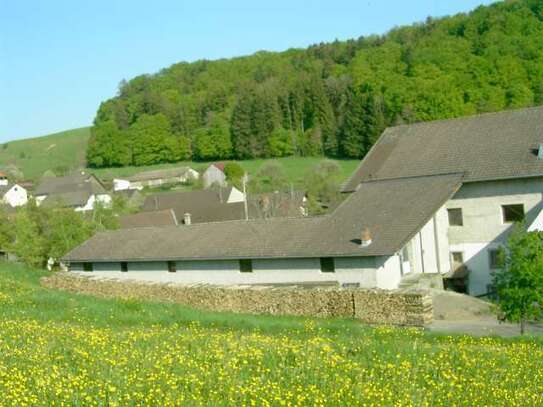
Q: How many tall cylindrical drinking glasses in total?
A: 0